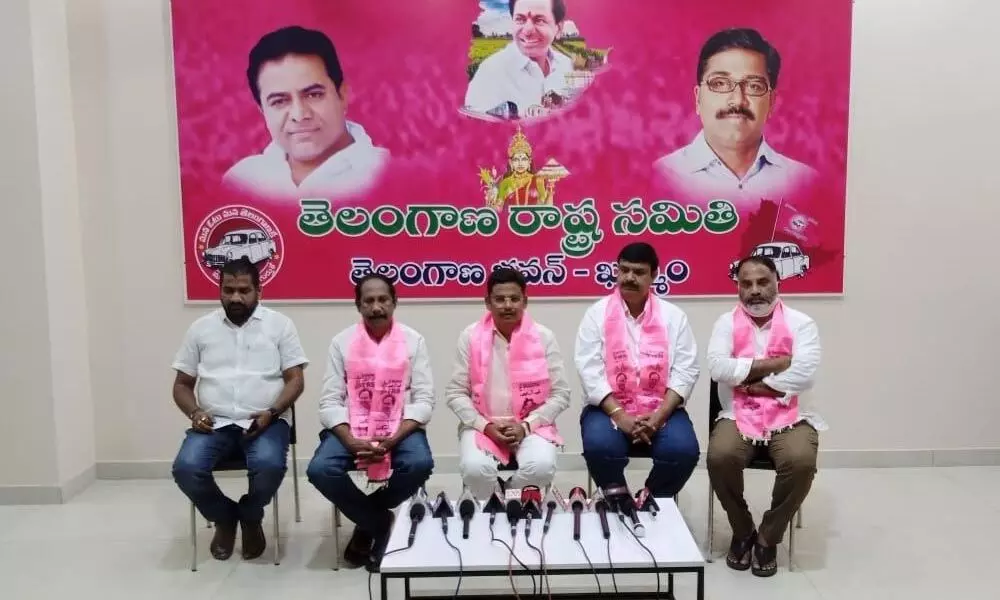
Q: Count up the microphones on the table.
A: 12